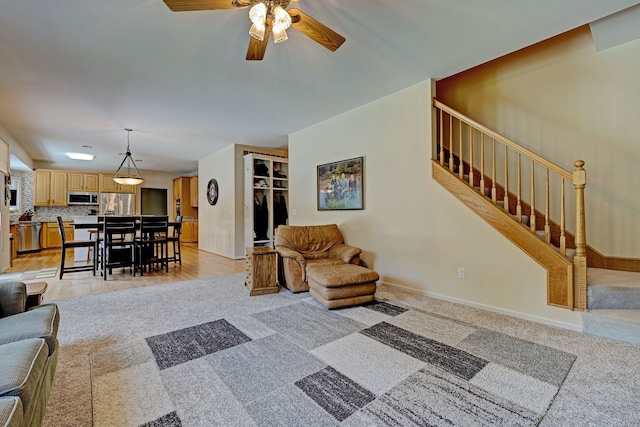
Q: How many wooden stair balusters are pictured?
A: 11